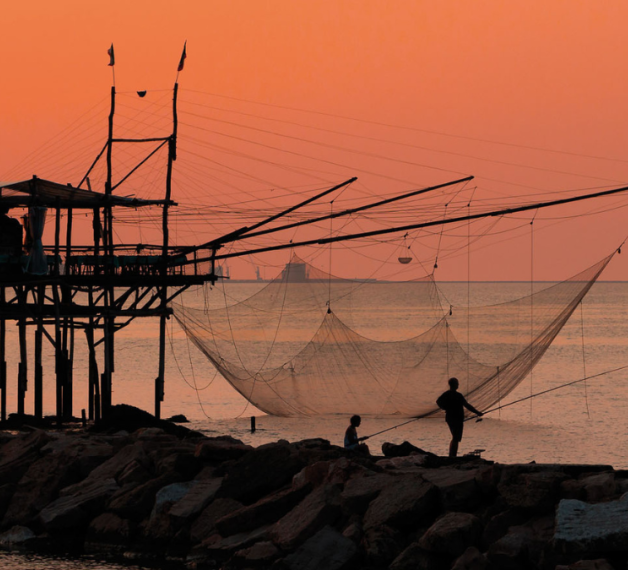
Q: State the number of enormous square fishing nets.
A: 1